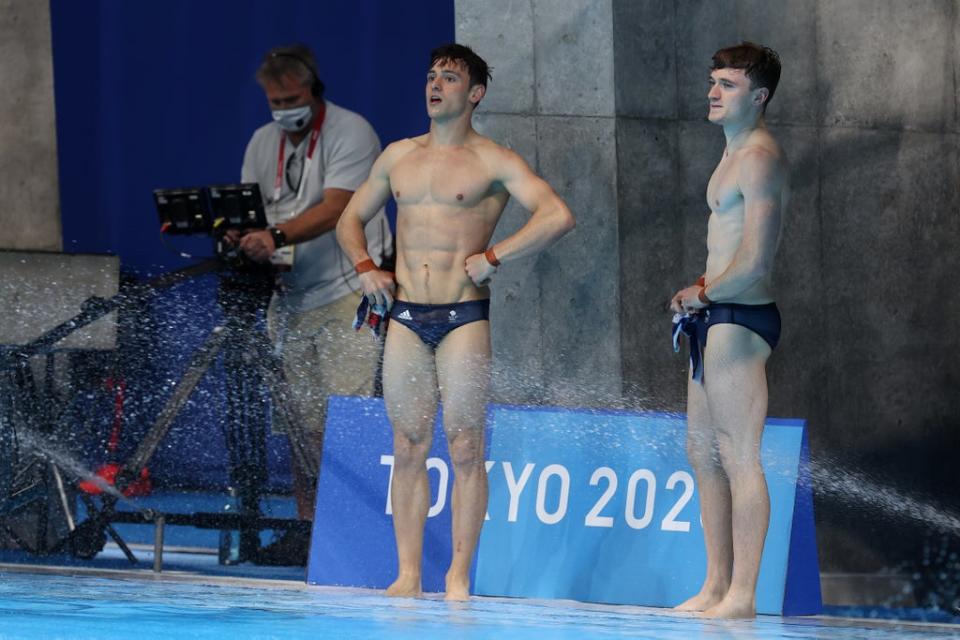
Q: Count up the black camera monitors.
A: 2